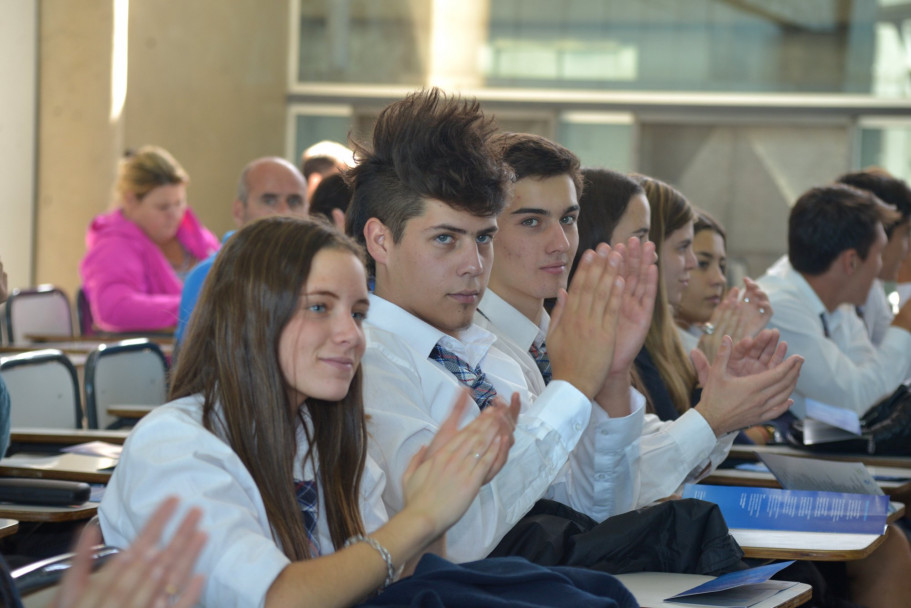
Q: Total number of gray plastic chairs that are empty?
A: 3